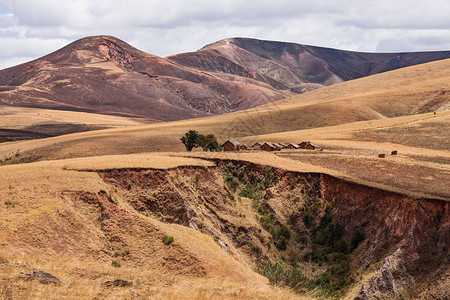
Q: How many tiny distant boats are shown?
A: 0